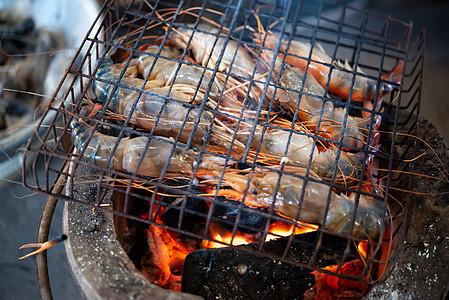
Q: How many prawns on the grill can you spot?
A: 8